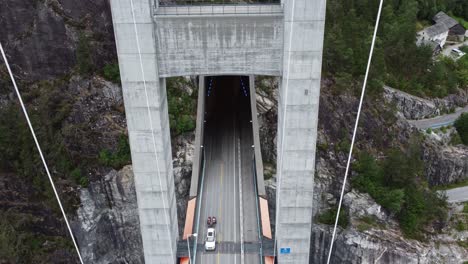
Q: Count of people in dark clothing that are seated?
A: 0